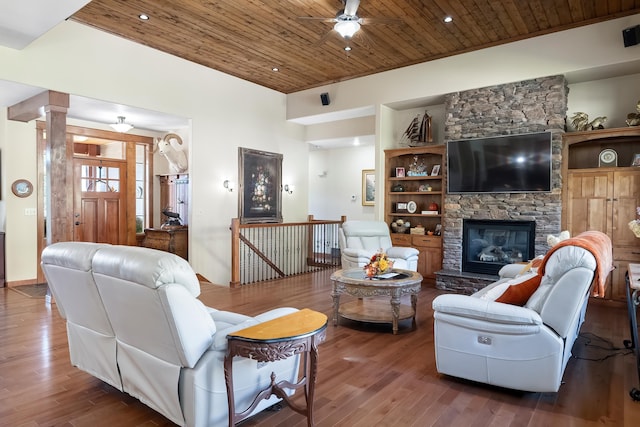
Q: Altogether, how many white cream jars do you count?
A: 0